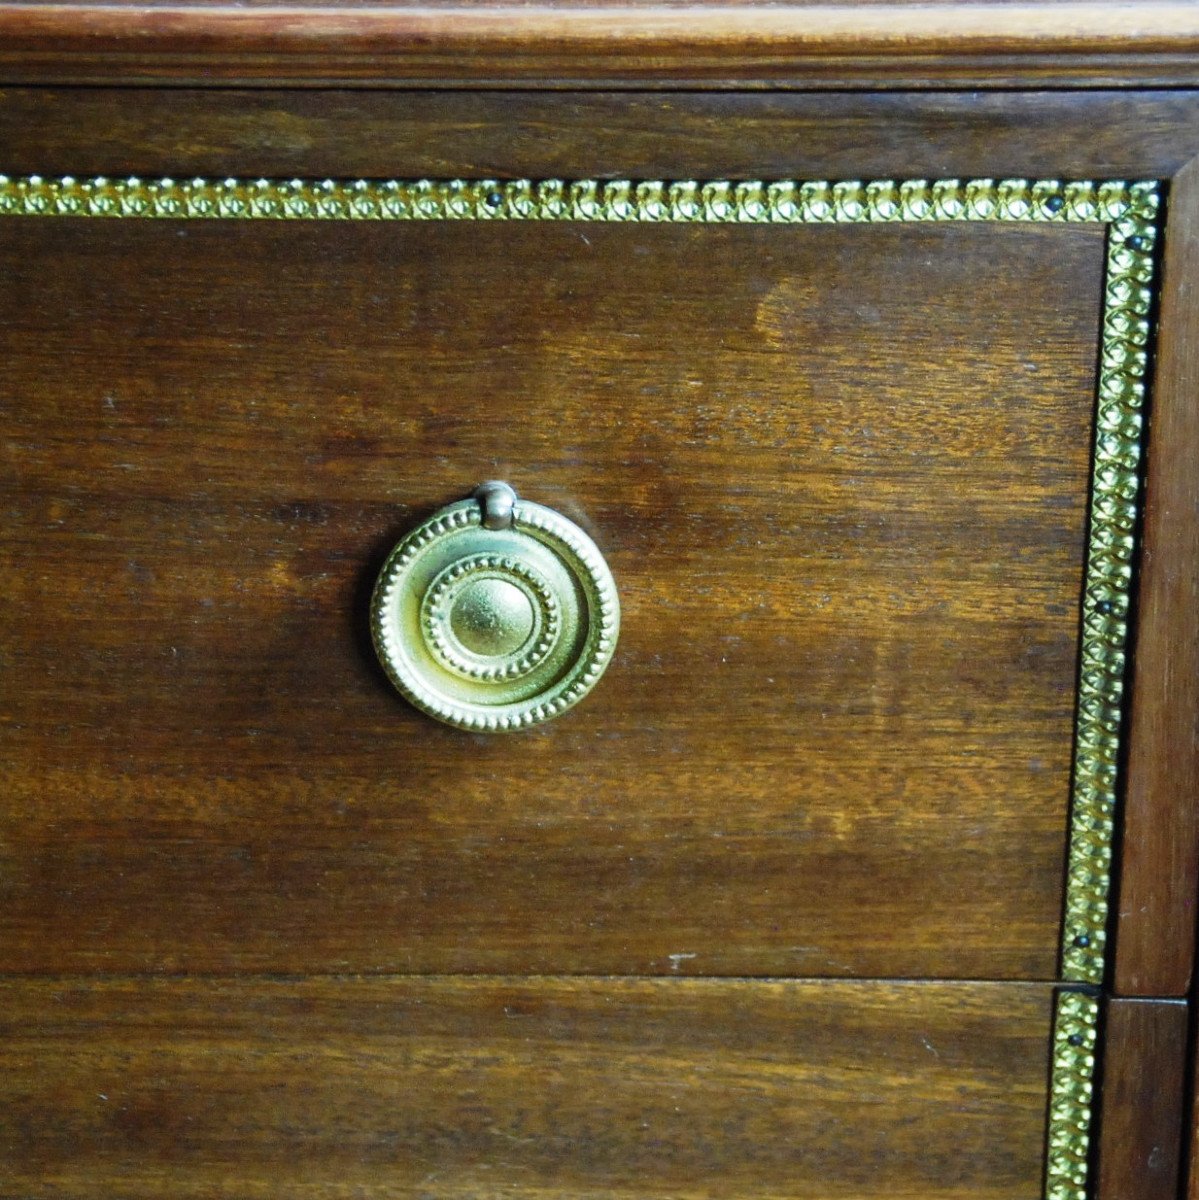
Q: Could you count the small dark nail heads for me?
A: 6